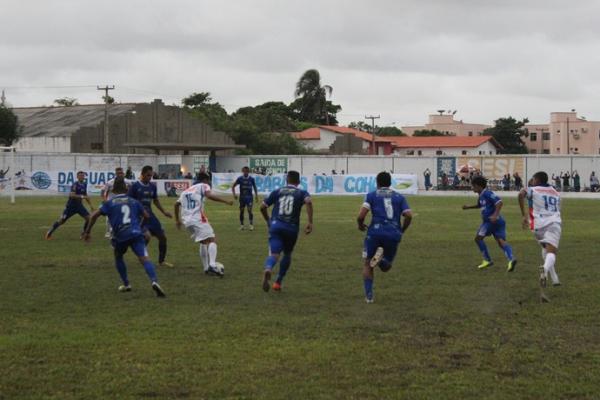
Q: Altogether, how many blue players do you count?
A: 7